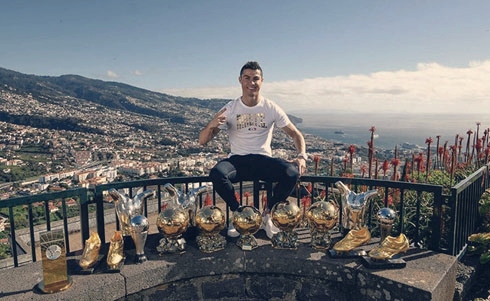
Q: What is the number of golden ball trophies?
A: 5